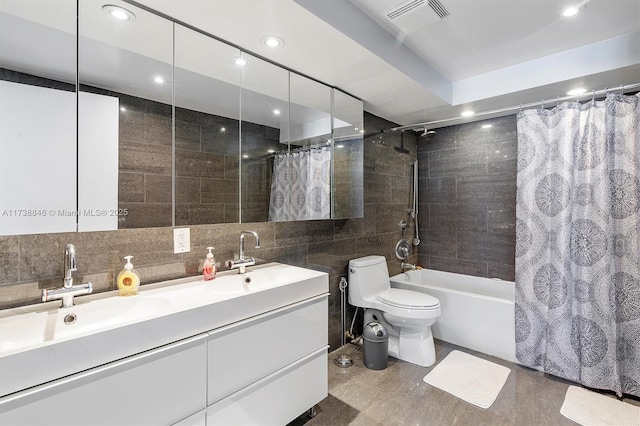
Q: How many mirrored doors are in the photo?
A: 6